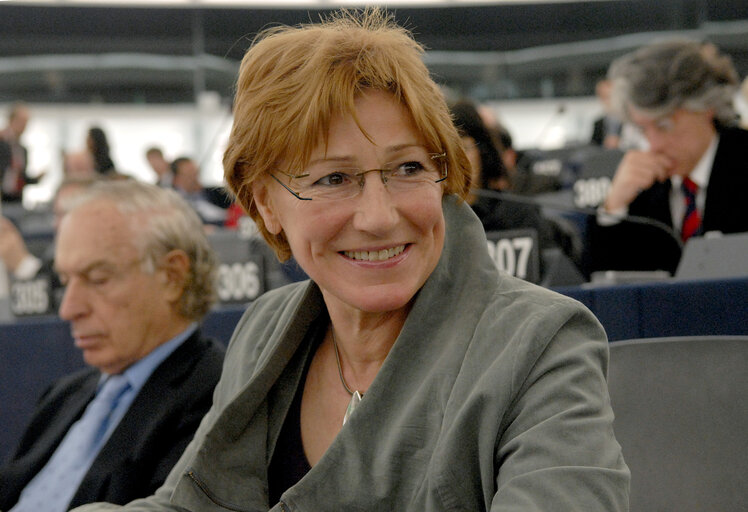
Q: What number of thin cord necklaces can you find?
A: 1